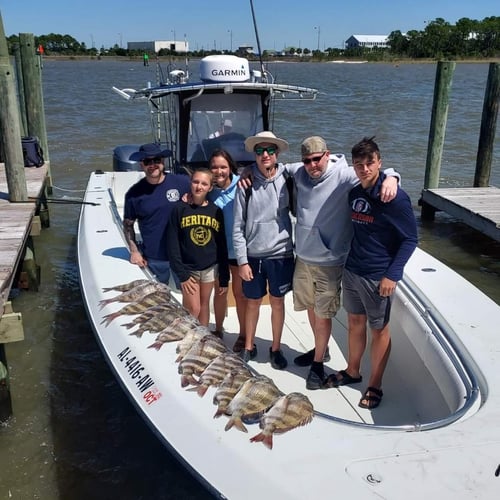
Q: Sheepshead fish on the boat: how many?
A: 12